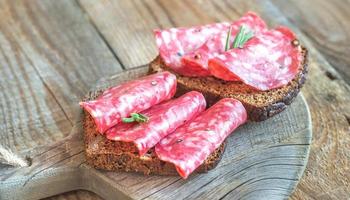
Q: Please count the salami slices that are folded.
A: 3